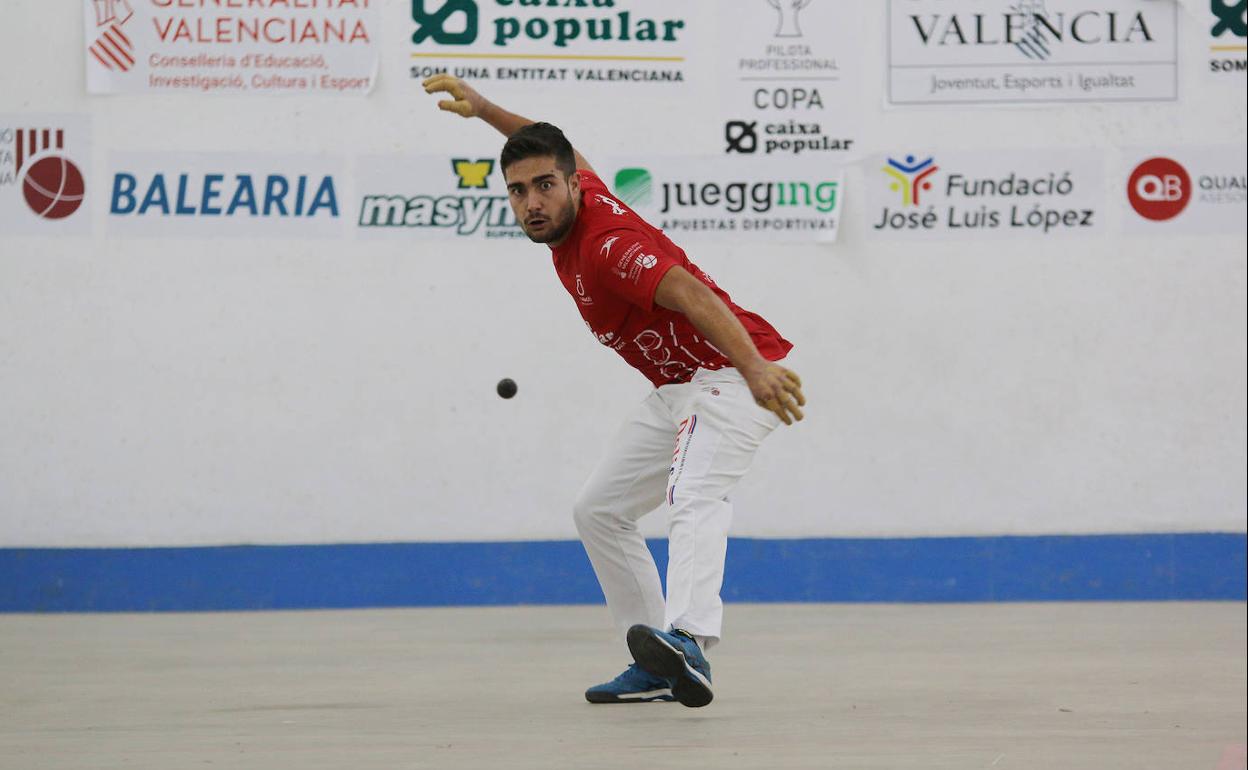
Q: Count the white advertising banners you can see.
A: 11